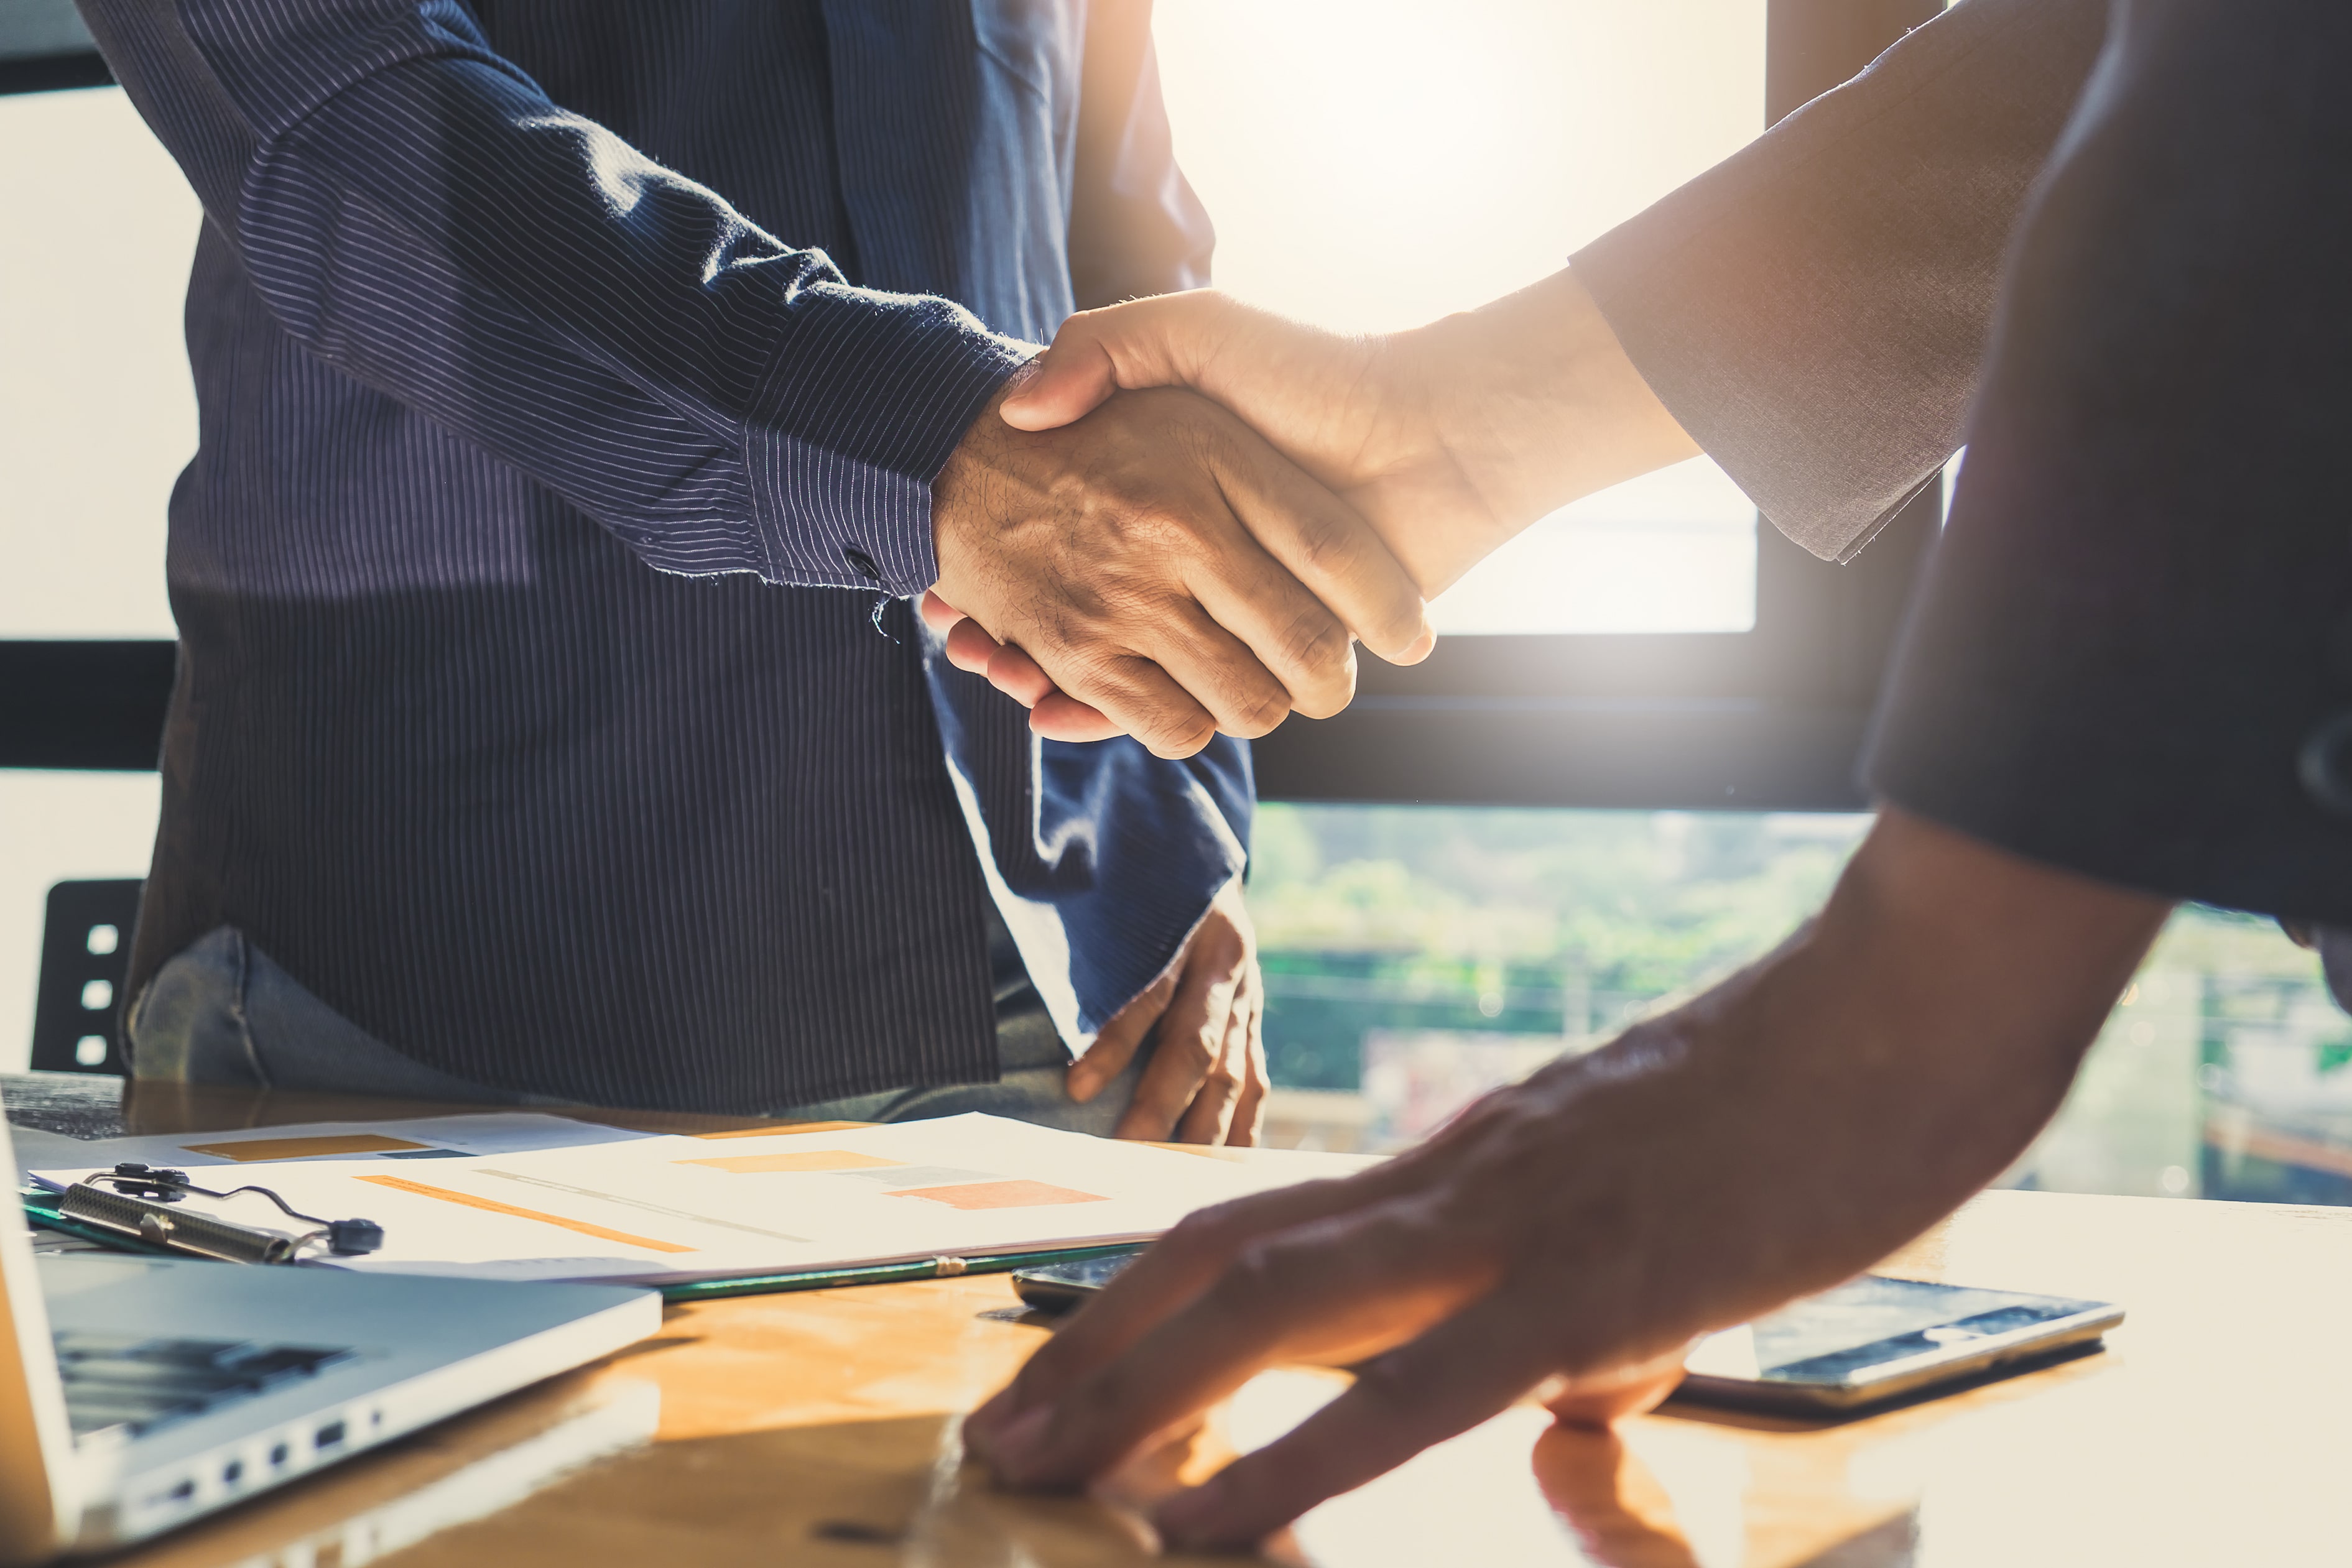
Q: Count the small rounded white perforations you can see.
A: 3